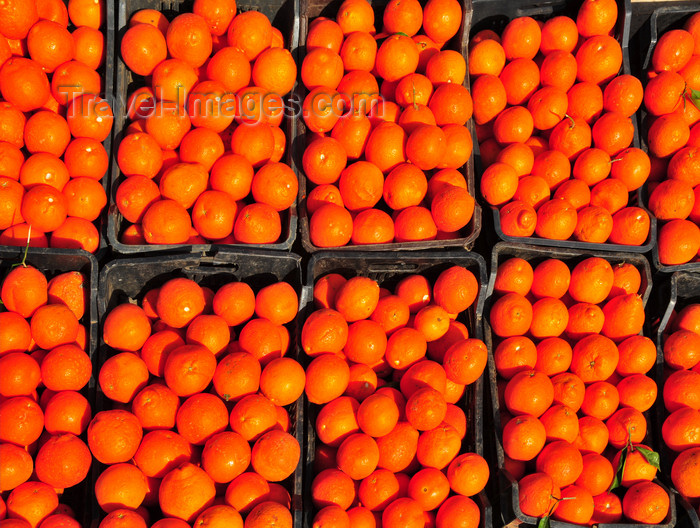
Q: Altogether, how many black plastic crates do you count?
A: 10